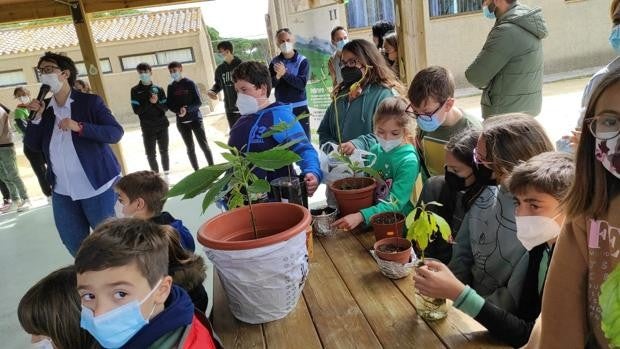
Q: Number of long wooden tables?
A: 1